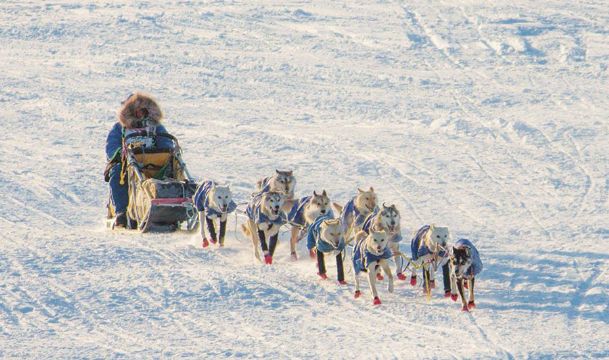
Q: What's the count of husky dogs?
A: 10